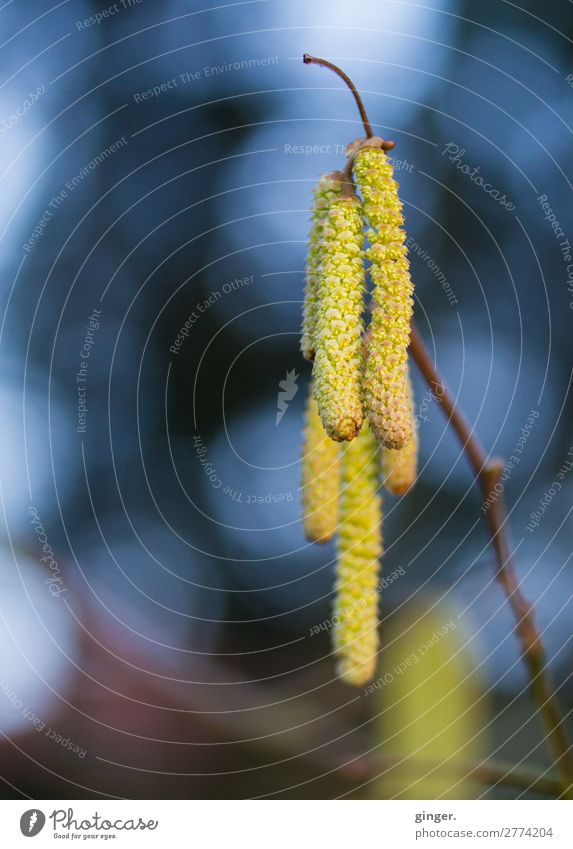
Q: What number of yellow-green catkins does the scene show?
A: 6